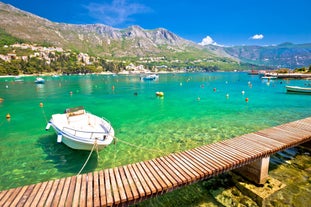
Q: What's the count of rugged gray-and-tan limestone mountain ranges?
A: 1